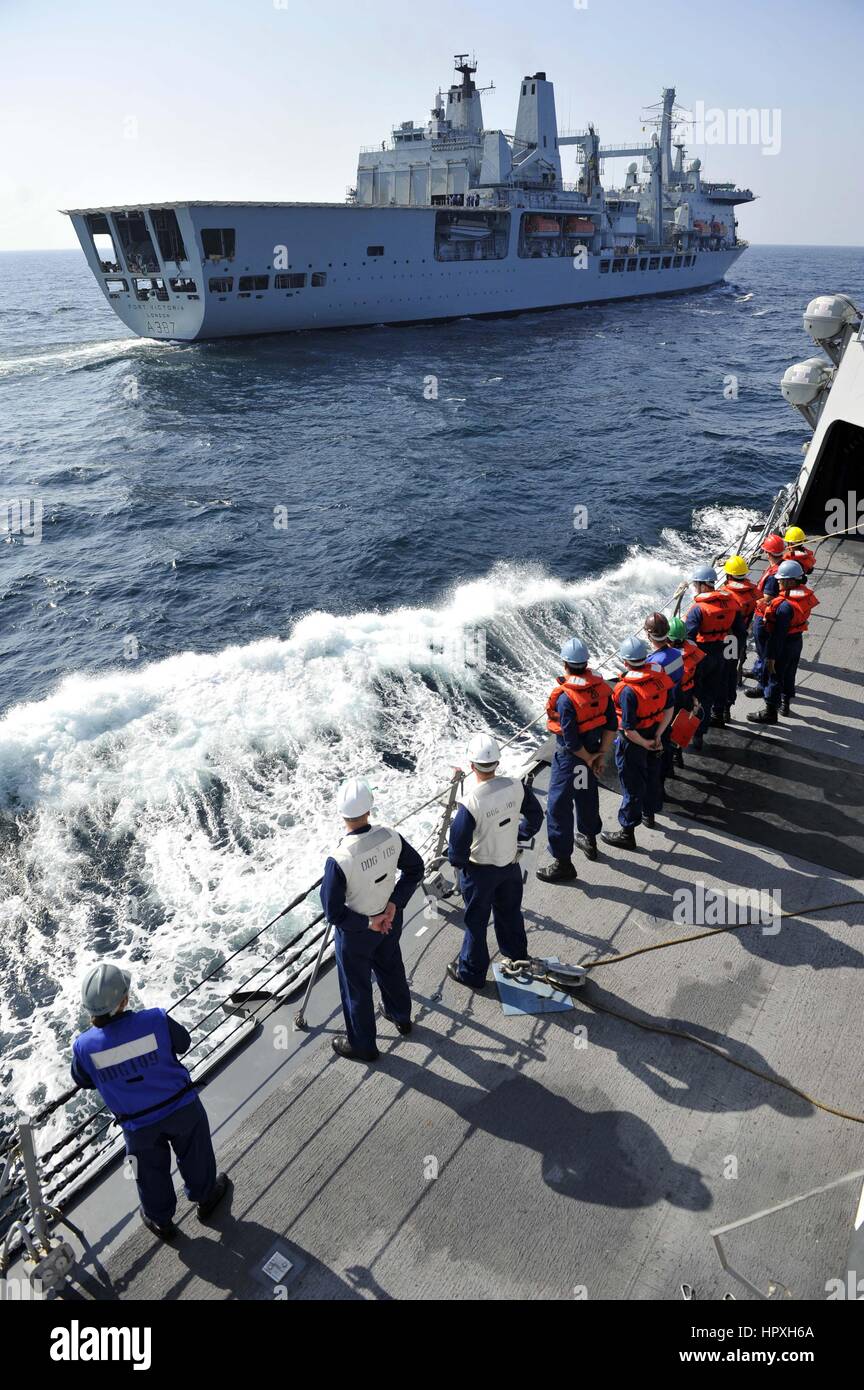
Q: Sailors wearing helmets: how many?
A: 12